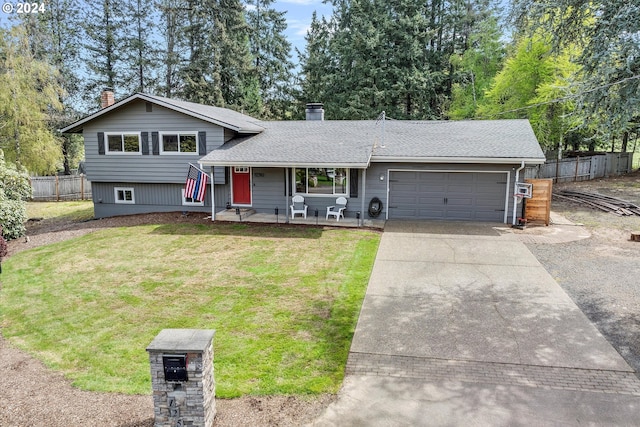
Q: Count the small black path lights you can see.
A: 4